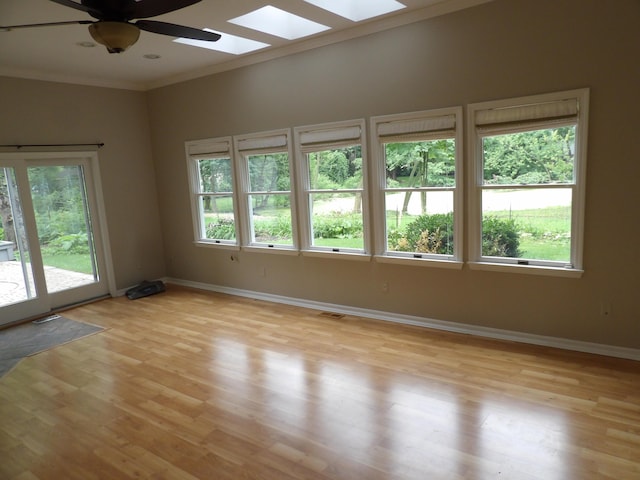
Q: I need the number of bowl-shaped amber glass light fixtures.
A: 1